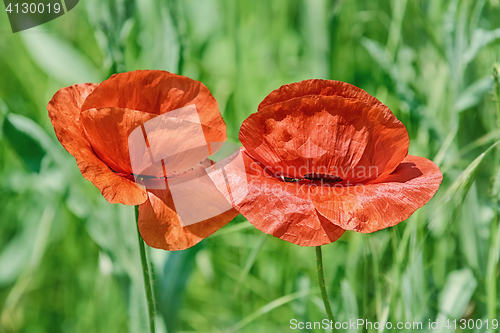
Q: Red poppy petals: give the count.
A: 8